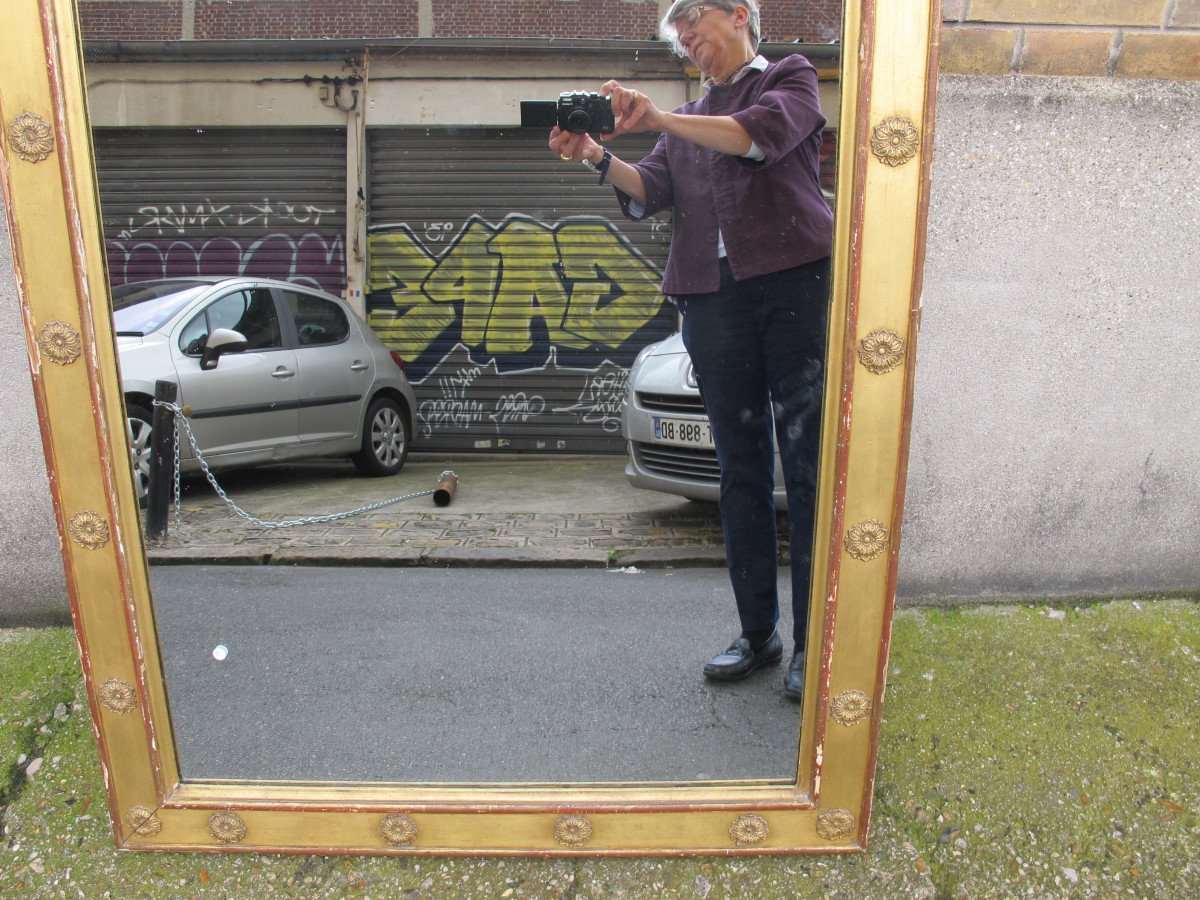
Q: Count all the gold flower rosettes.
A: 14